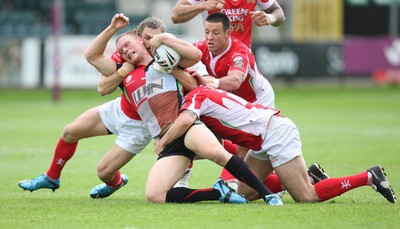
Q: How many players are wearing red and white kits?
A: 4